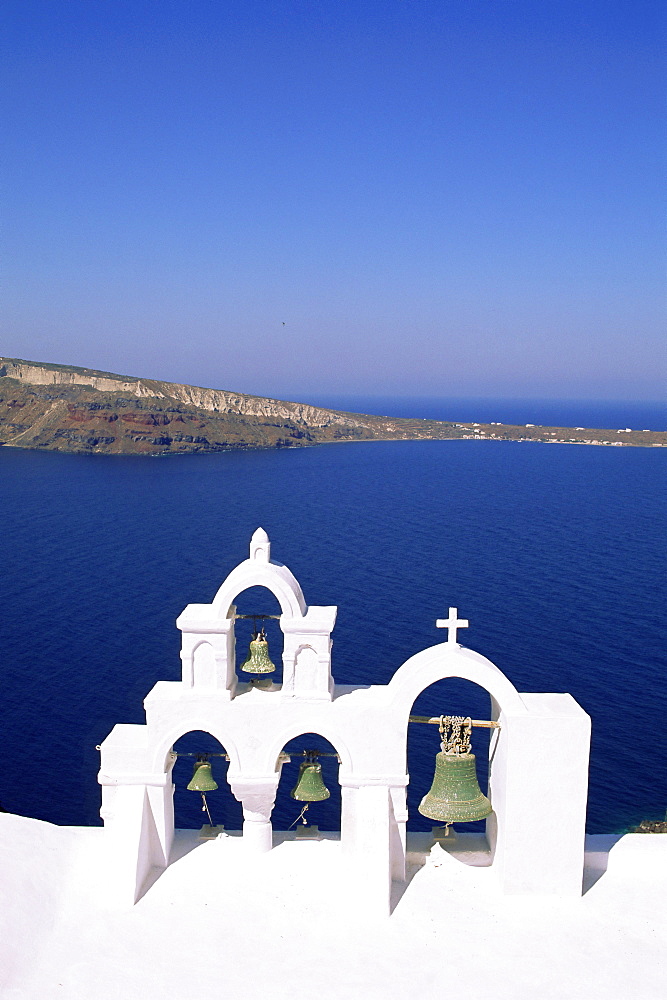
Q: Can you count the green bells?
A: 4